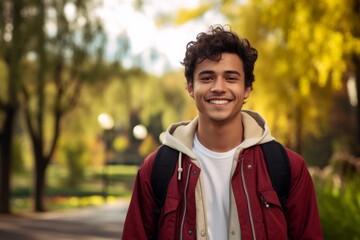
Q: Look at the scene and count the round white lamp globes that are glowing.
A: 2